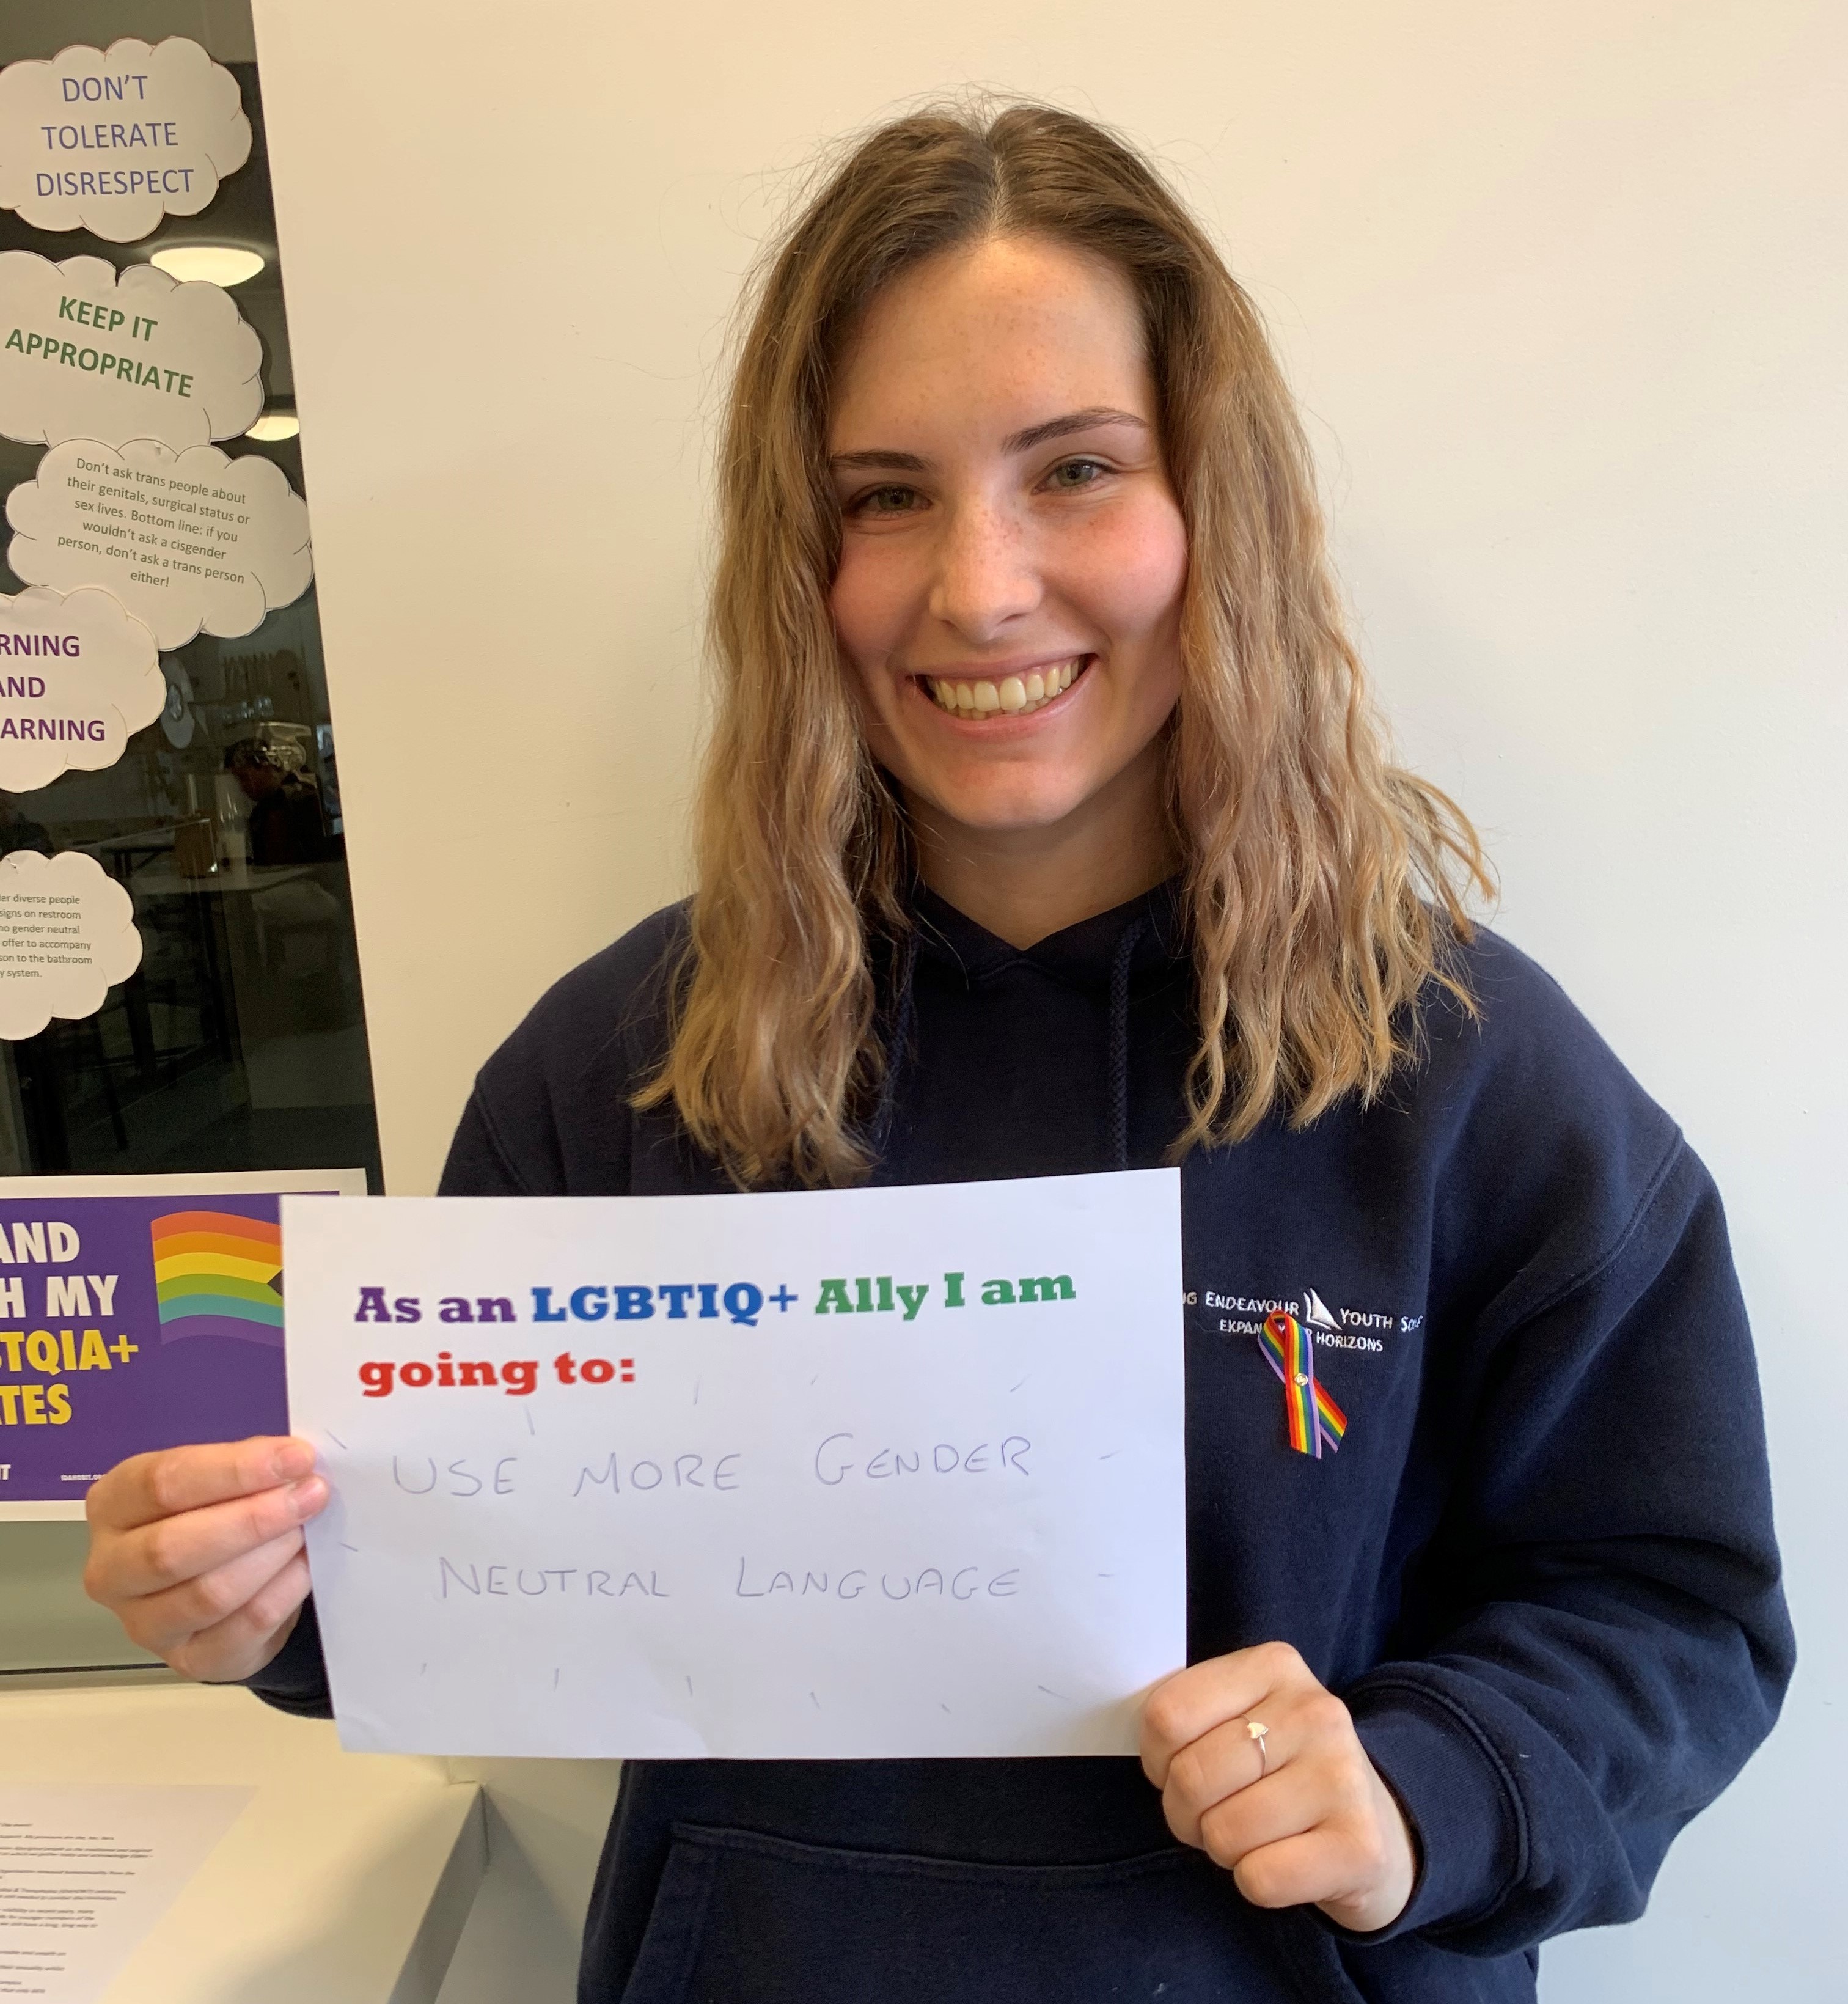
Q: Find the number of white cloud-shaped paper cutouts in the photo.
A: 5